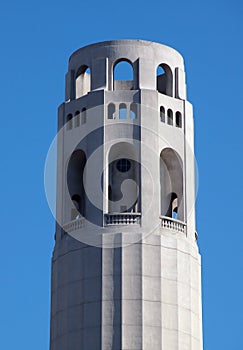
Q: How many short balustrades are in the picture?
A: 3